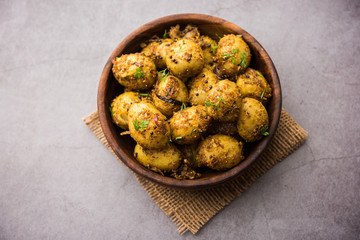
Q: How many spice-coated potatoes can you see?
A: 15